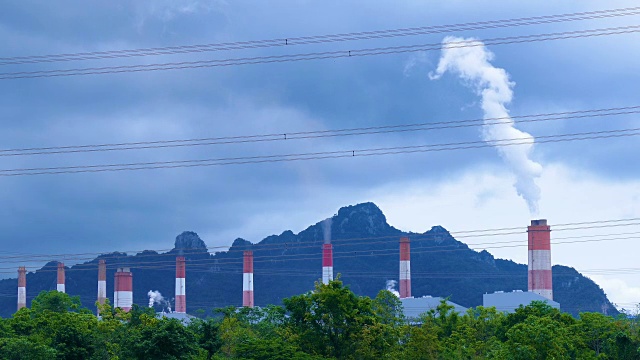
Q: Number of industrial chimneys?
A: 9